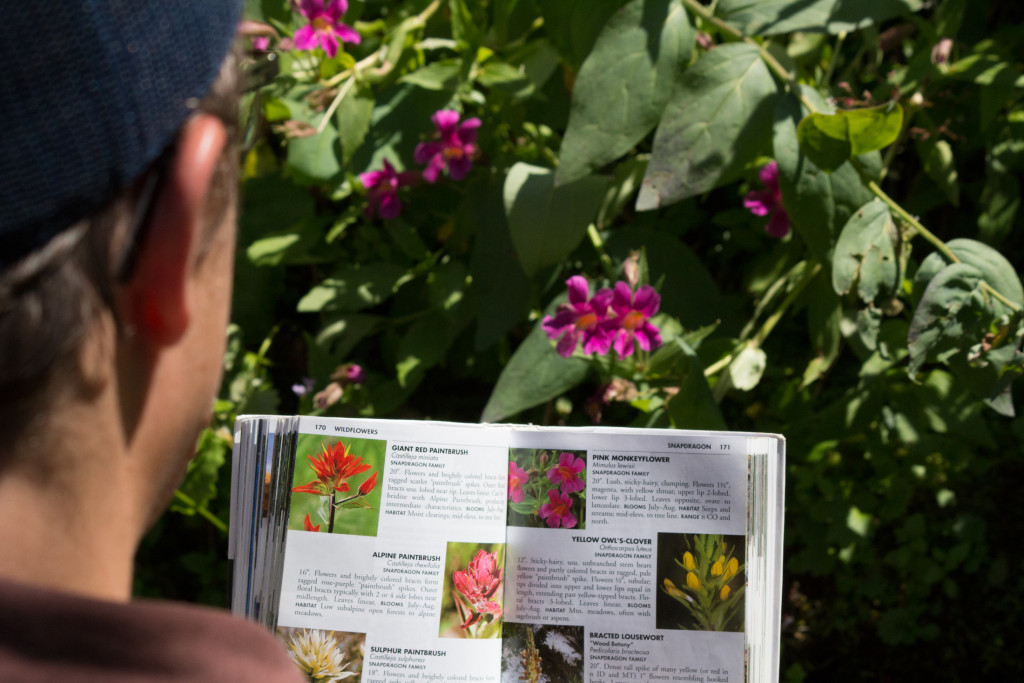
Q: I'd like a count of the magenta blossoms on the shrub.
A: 6